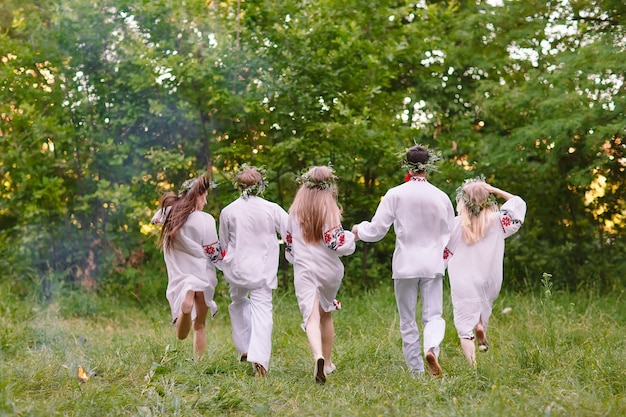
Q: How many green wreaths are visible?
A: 5